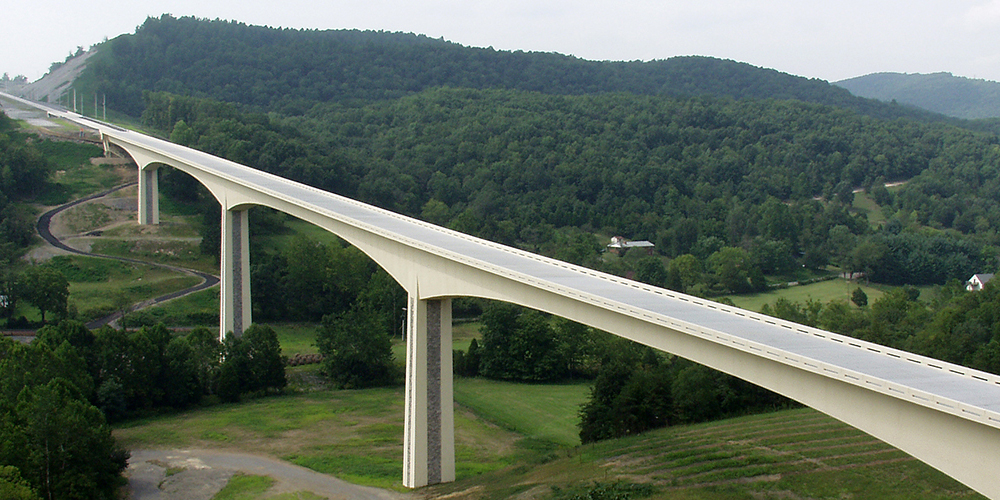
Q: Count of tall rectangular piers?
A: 3